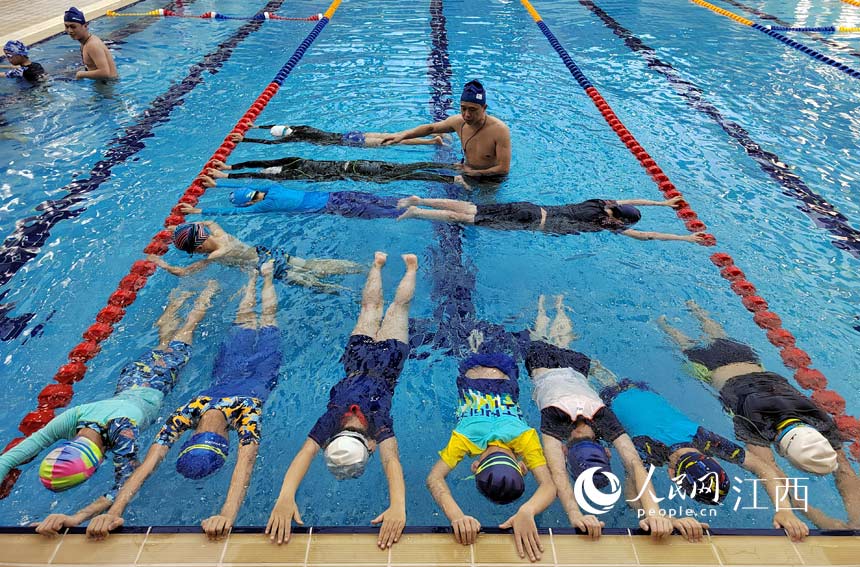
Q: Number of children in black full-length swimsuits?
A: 1